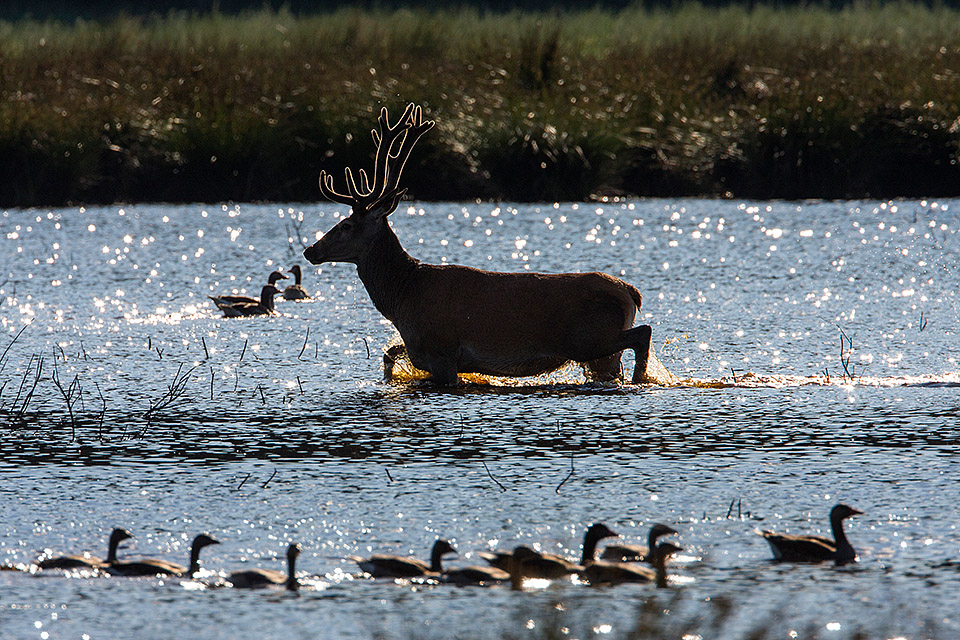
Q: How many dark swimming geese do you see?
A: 12